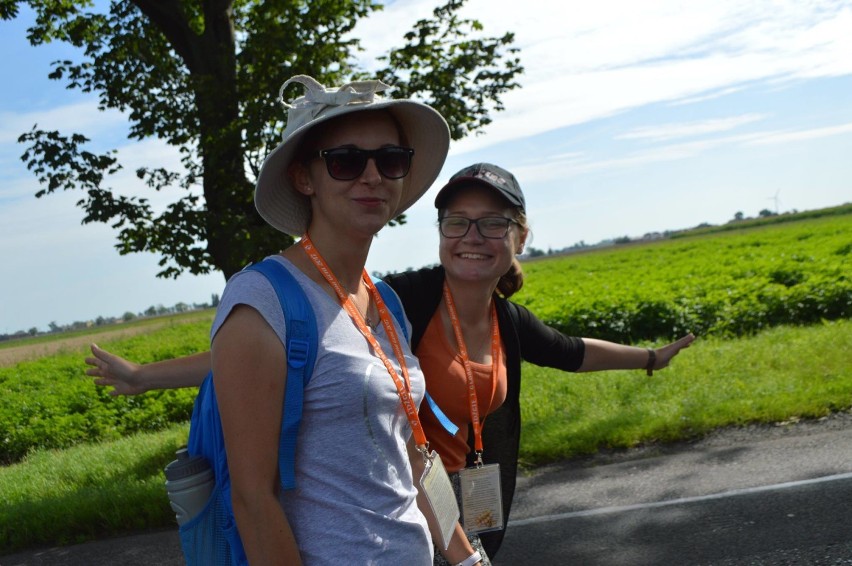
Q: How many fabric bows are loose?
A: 1